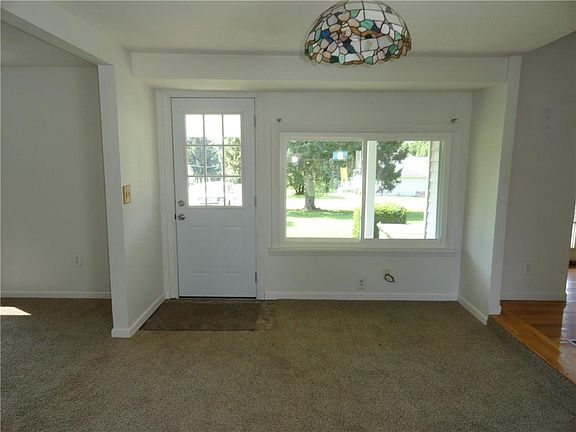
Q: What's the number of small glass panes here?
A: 9